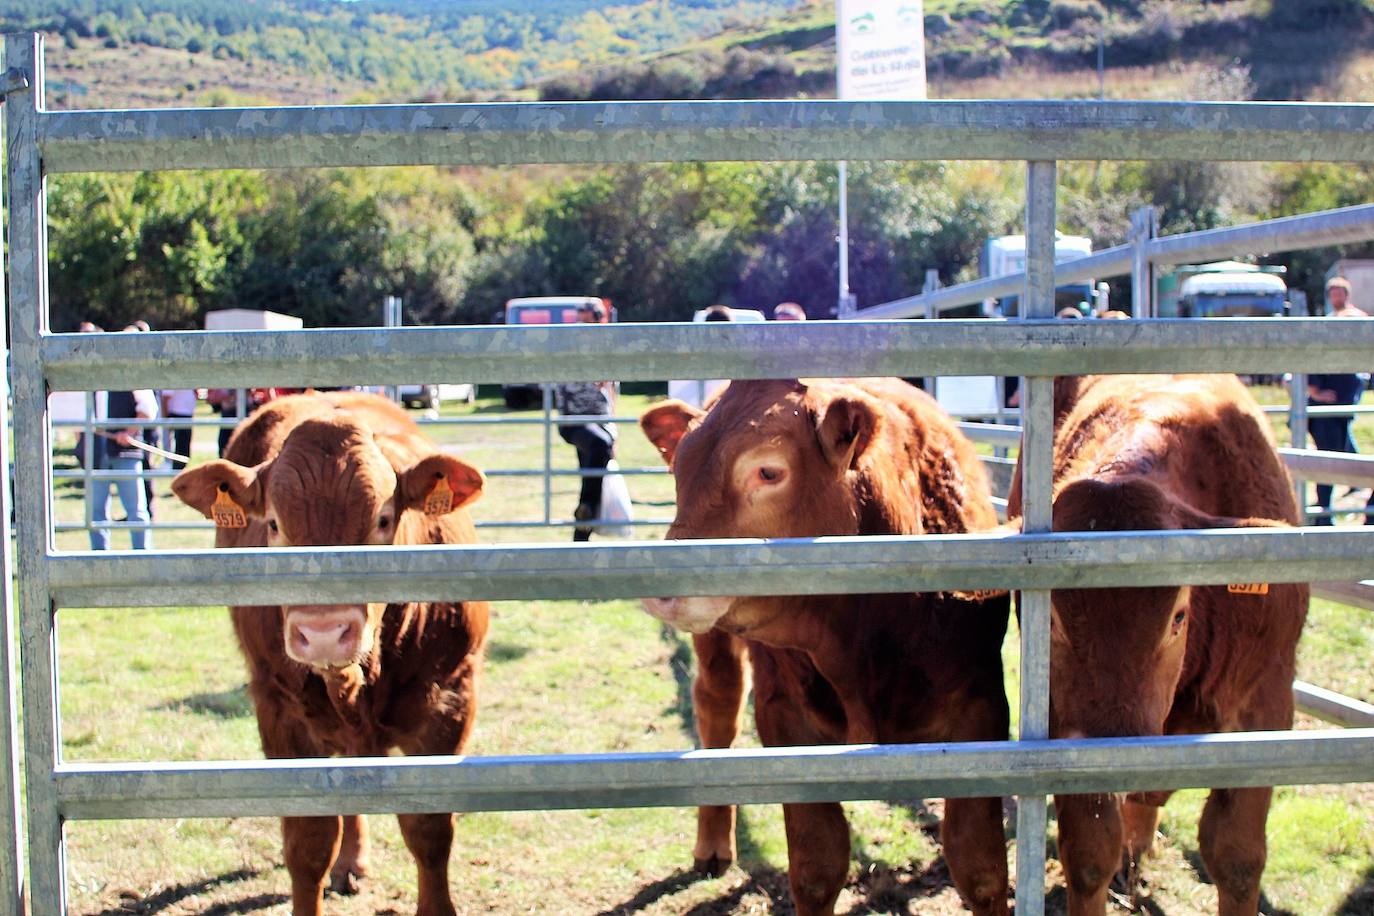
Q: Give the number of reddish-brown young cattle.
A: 3